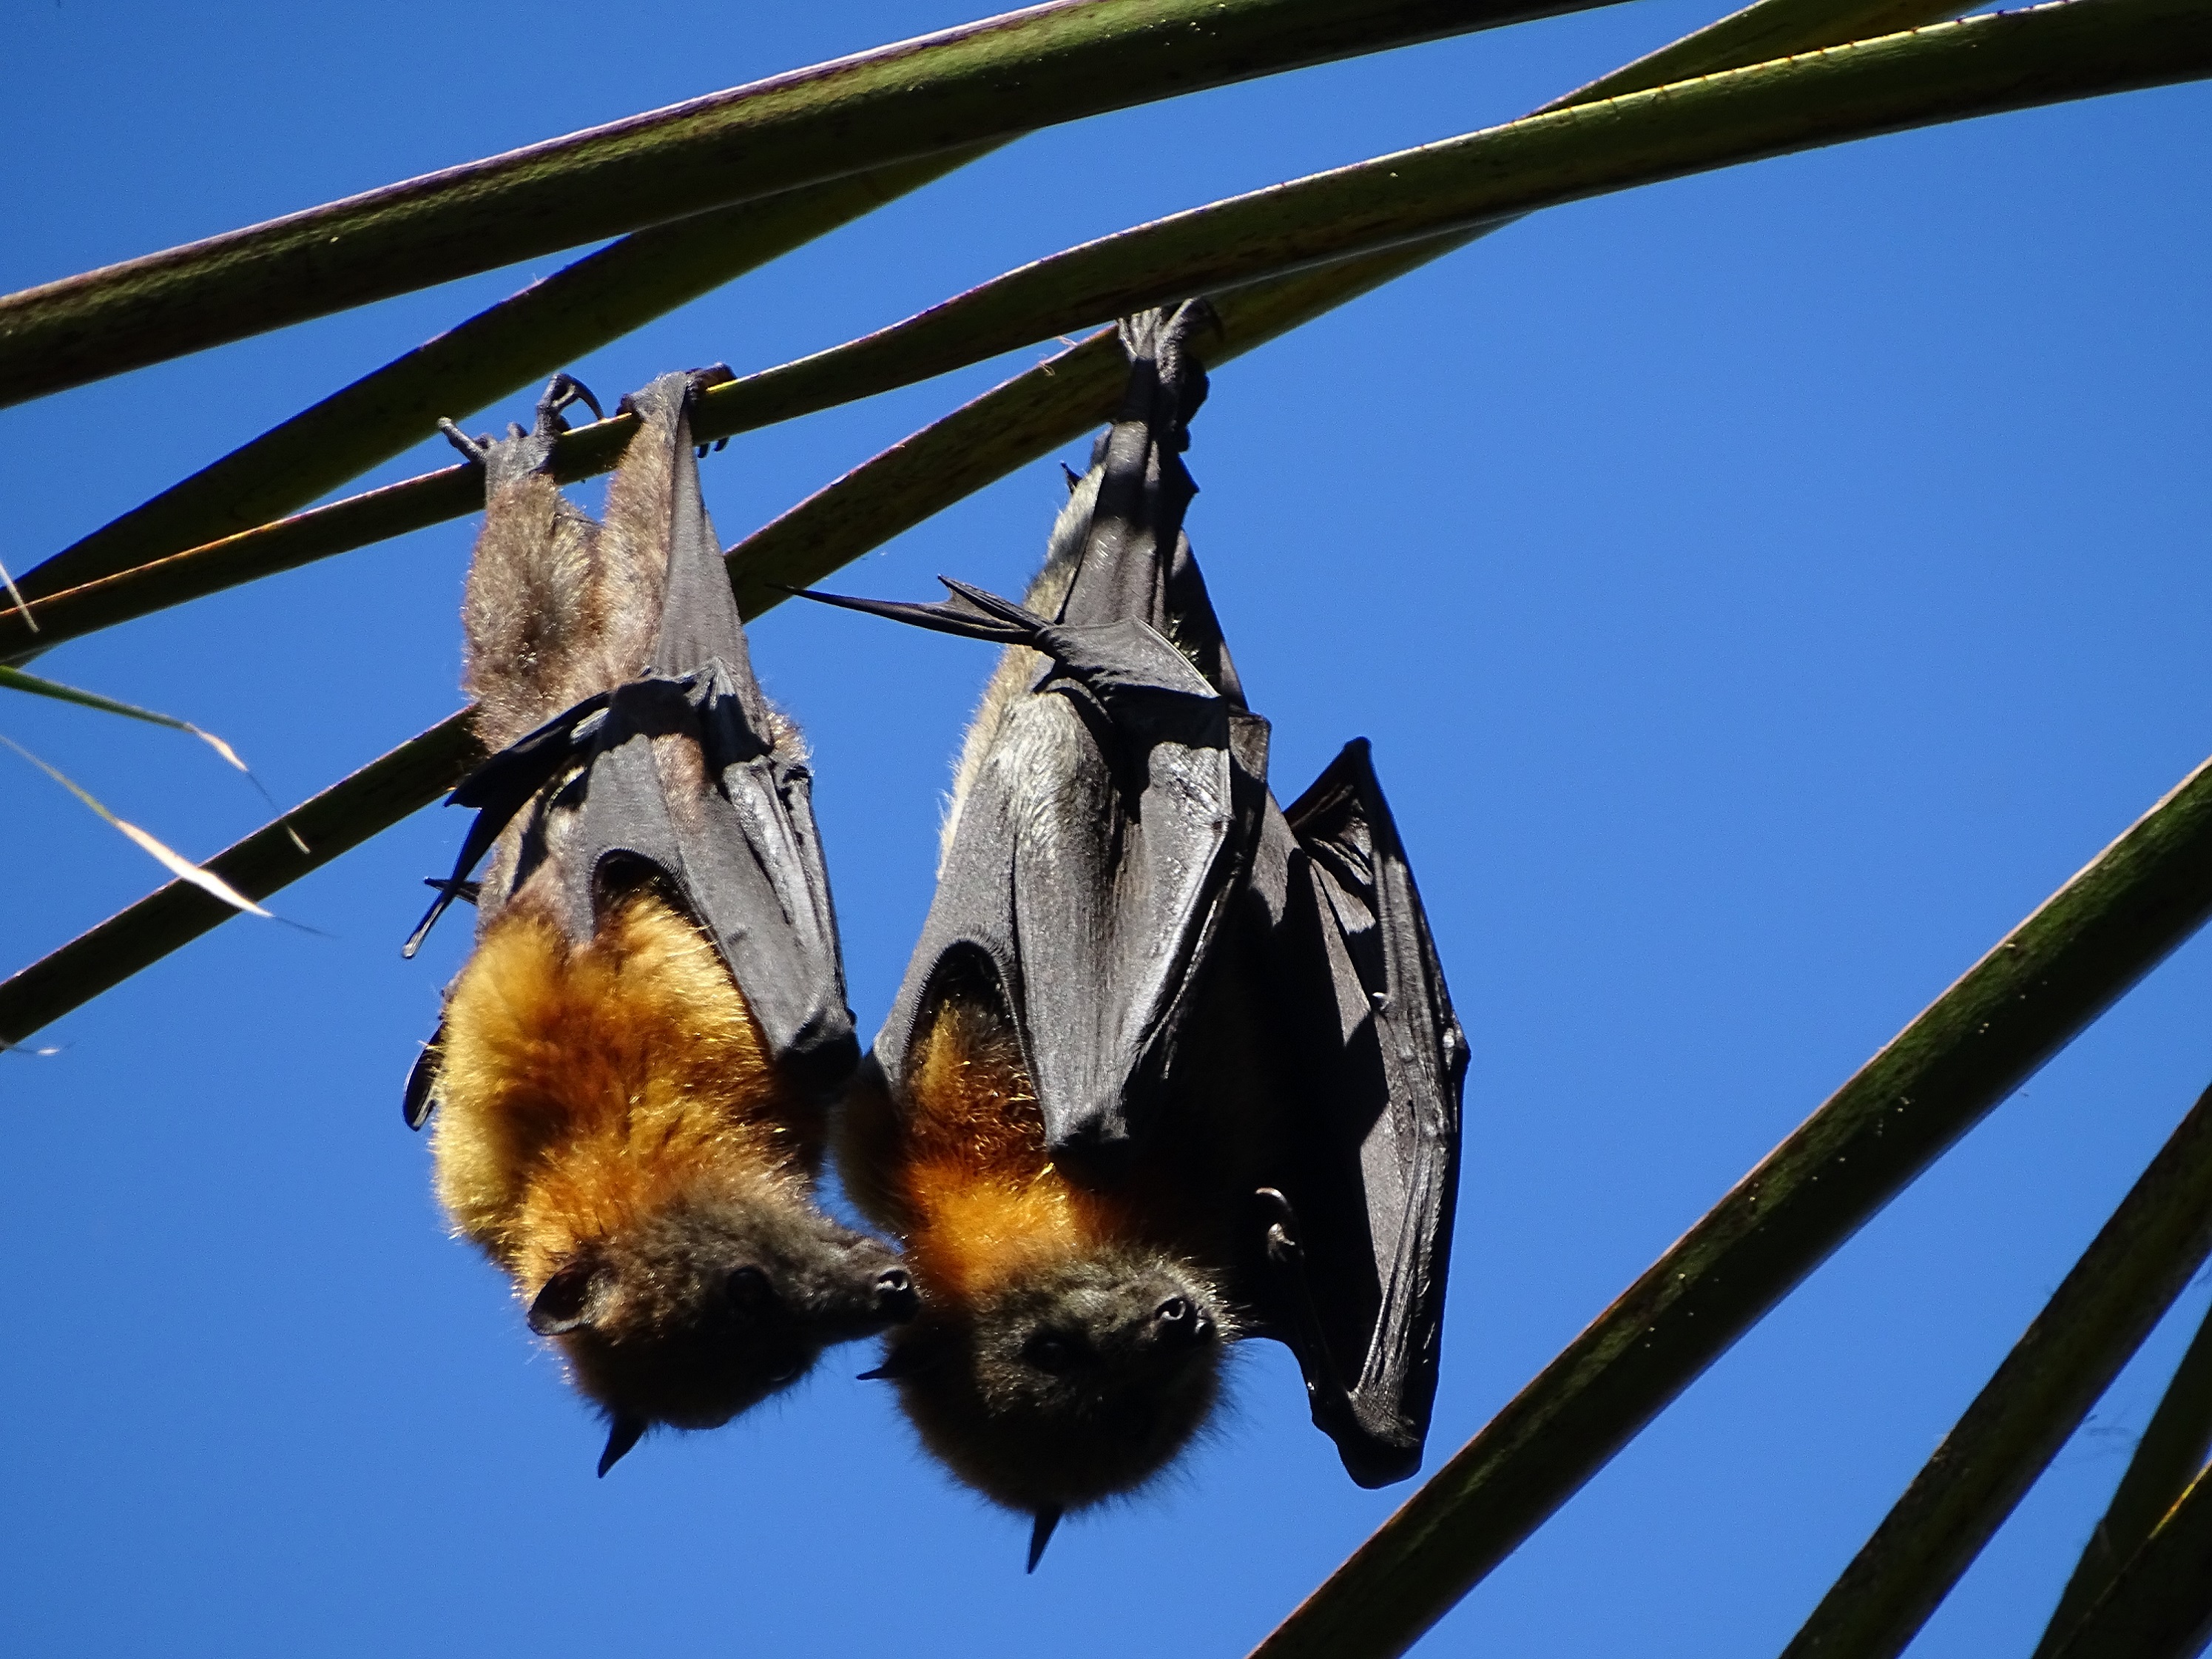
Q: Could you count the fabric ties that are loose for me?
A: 0